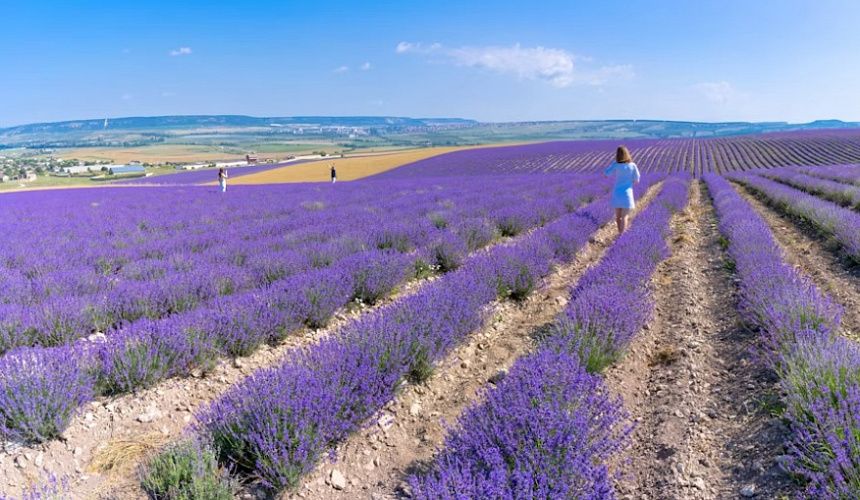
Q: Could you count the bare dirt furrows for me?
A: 4